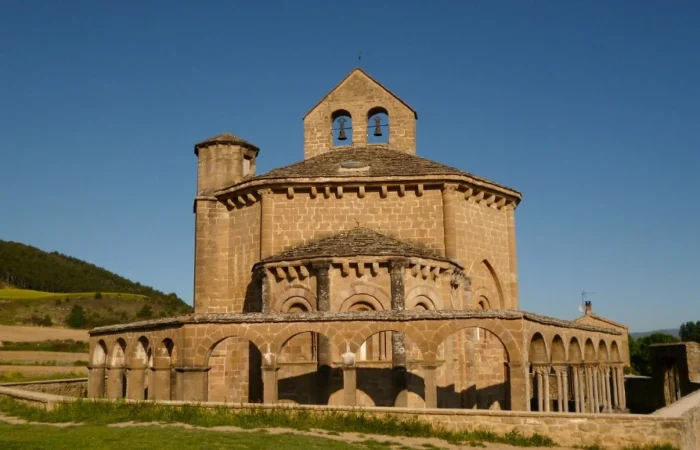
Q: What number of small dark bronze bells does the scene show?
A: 2